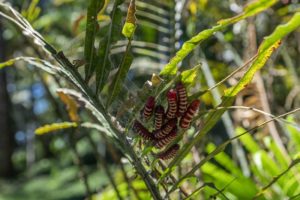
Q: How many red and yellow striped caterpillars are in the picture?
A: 9